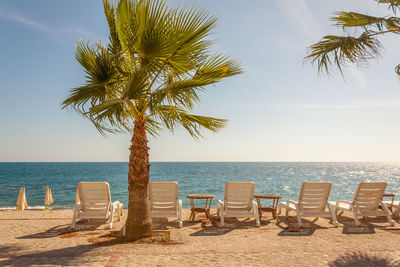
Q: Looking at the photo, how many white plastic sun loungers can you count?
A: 5